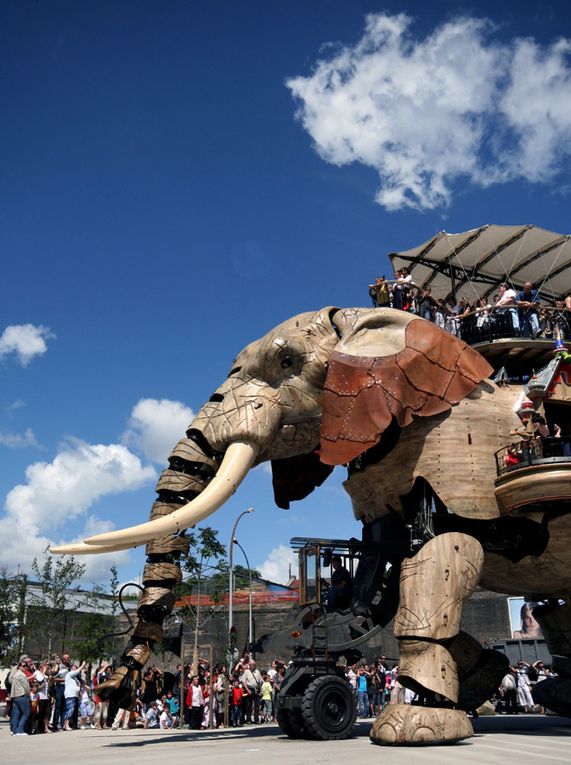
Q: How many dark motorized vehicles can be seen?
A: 1